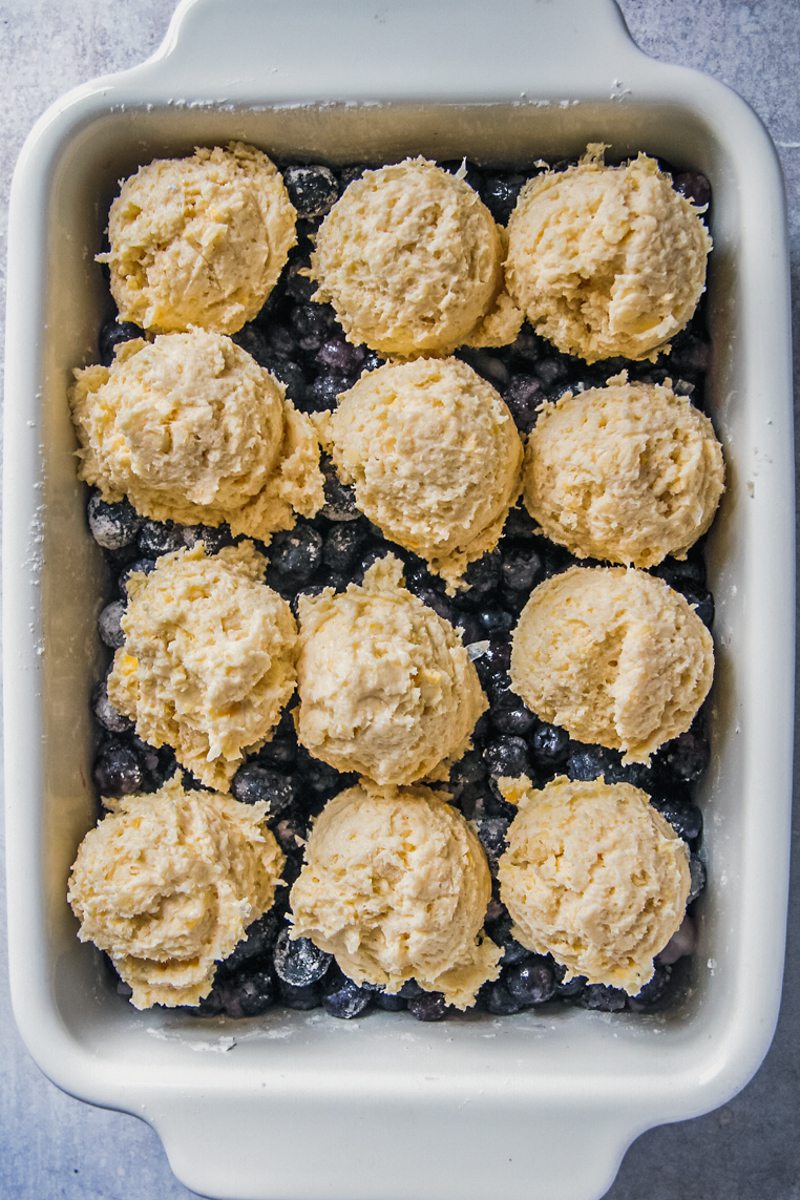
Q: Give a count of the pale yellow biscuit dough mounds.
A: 12